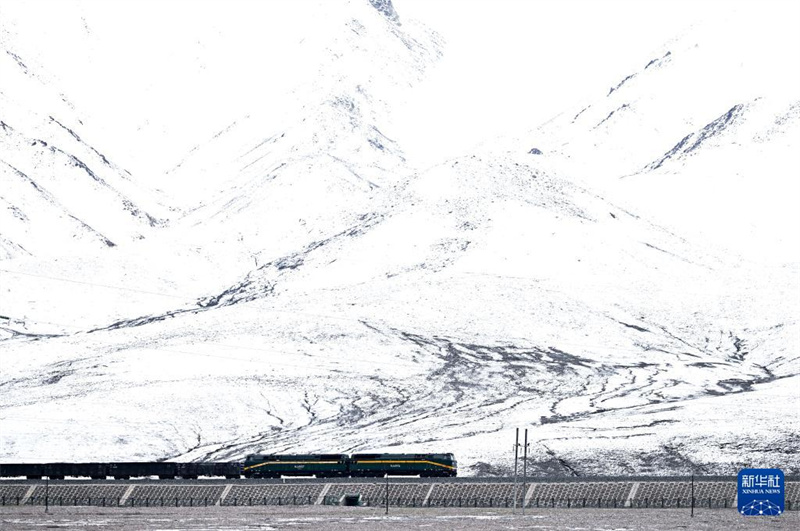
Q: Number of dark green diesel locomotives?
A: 2